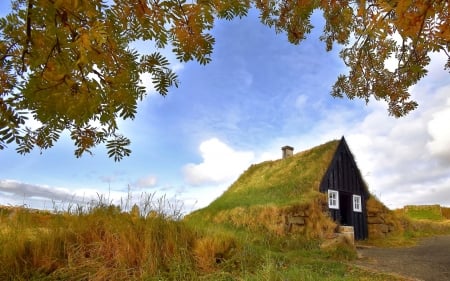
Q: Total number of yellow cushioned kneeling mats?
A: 0